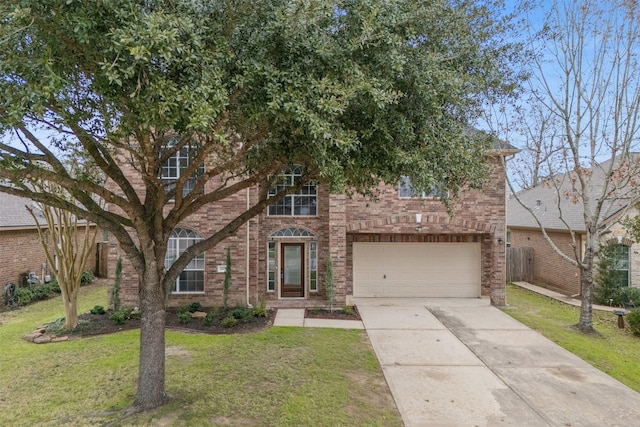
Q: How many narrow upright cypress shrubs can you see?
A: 3